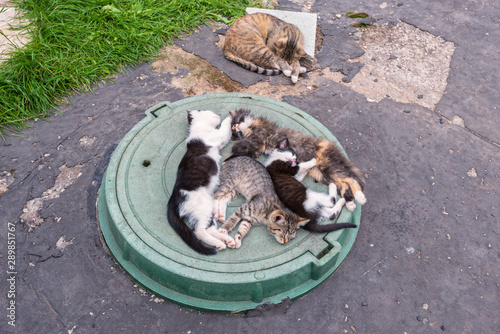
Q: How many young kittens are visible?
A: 4